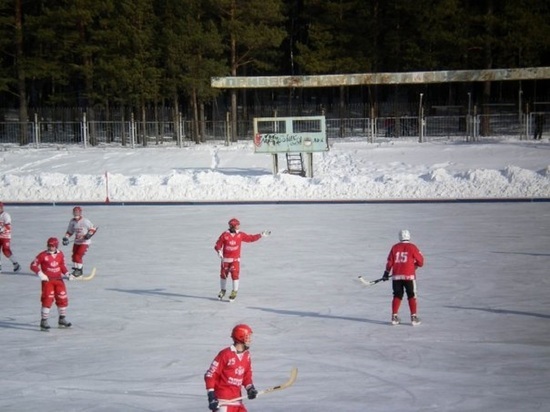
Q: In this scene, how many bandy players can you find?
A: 6